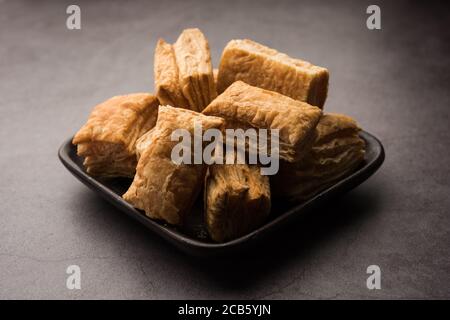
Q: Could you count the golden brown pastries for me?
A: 7